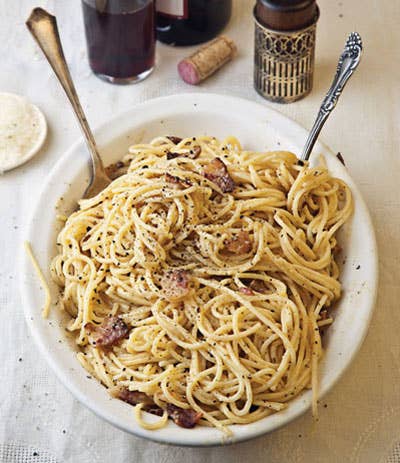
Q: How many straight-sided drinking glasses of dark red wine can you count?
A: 1